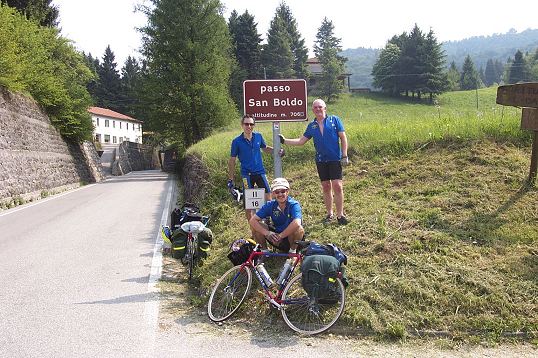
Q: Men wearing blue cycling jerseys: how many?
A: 3